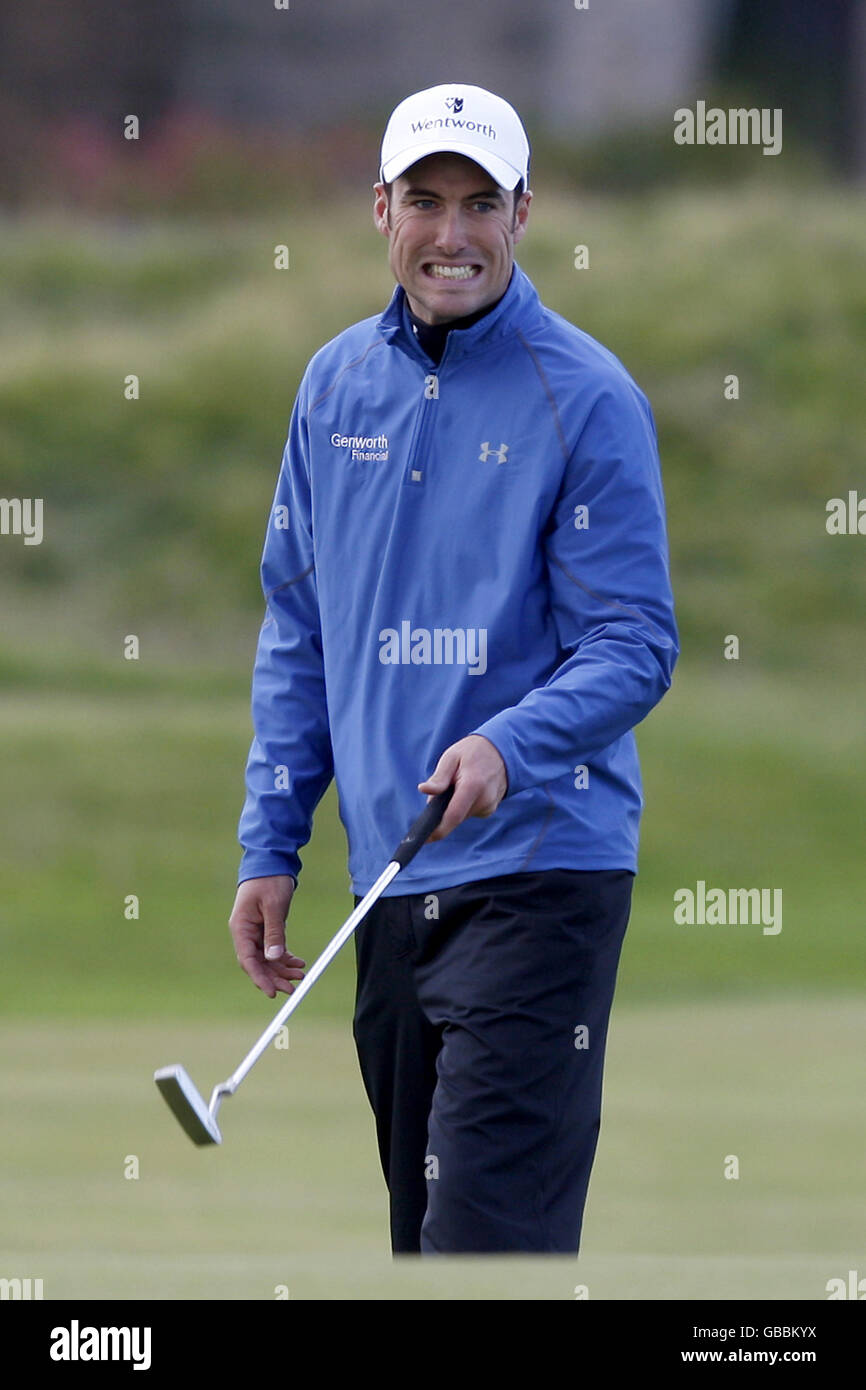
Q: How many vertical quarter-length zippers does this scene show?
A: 1